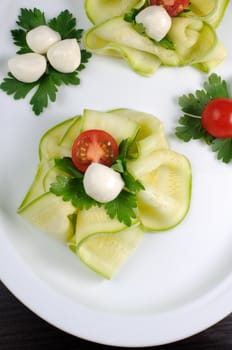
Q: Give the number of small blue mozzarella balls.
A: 0